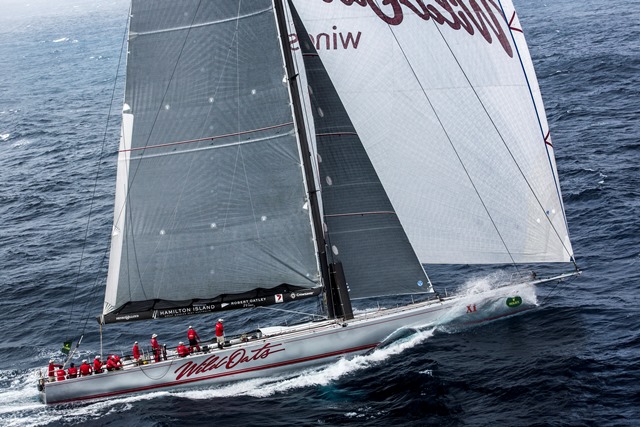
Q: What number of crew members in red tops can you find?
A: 12